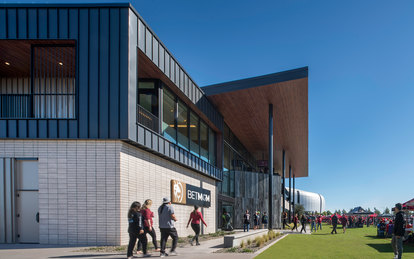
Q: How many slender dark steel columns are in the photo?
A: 4